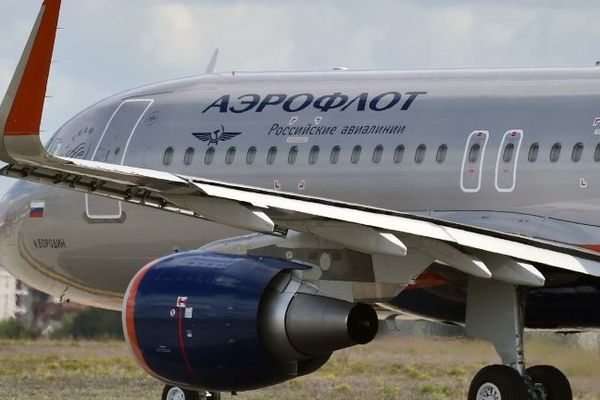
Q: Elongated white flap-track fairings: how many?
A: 4